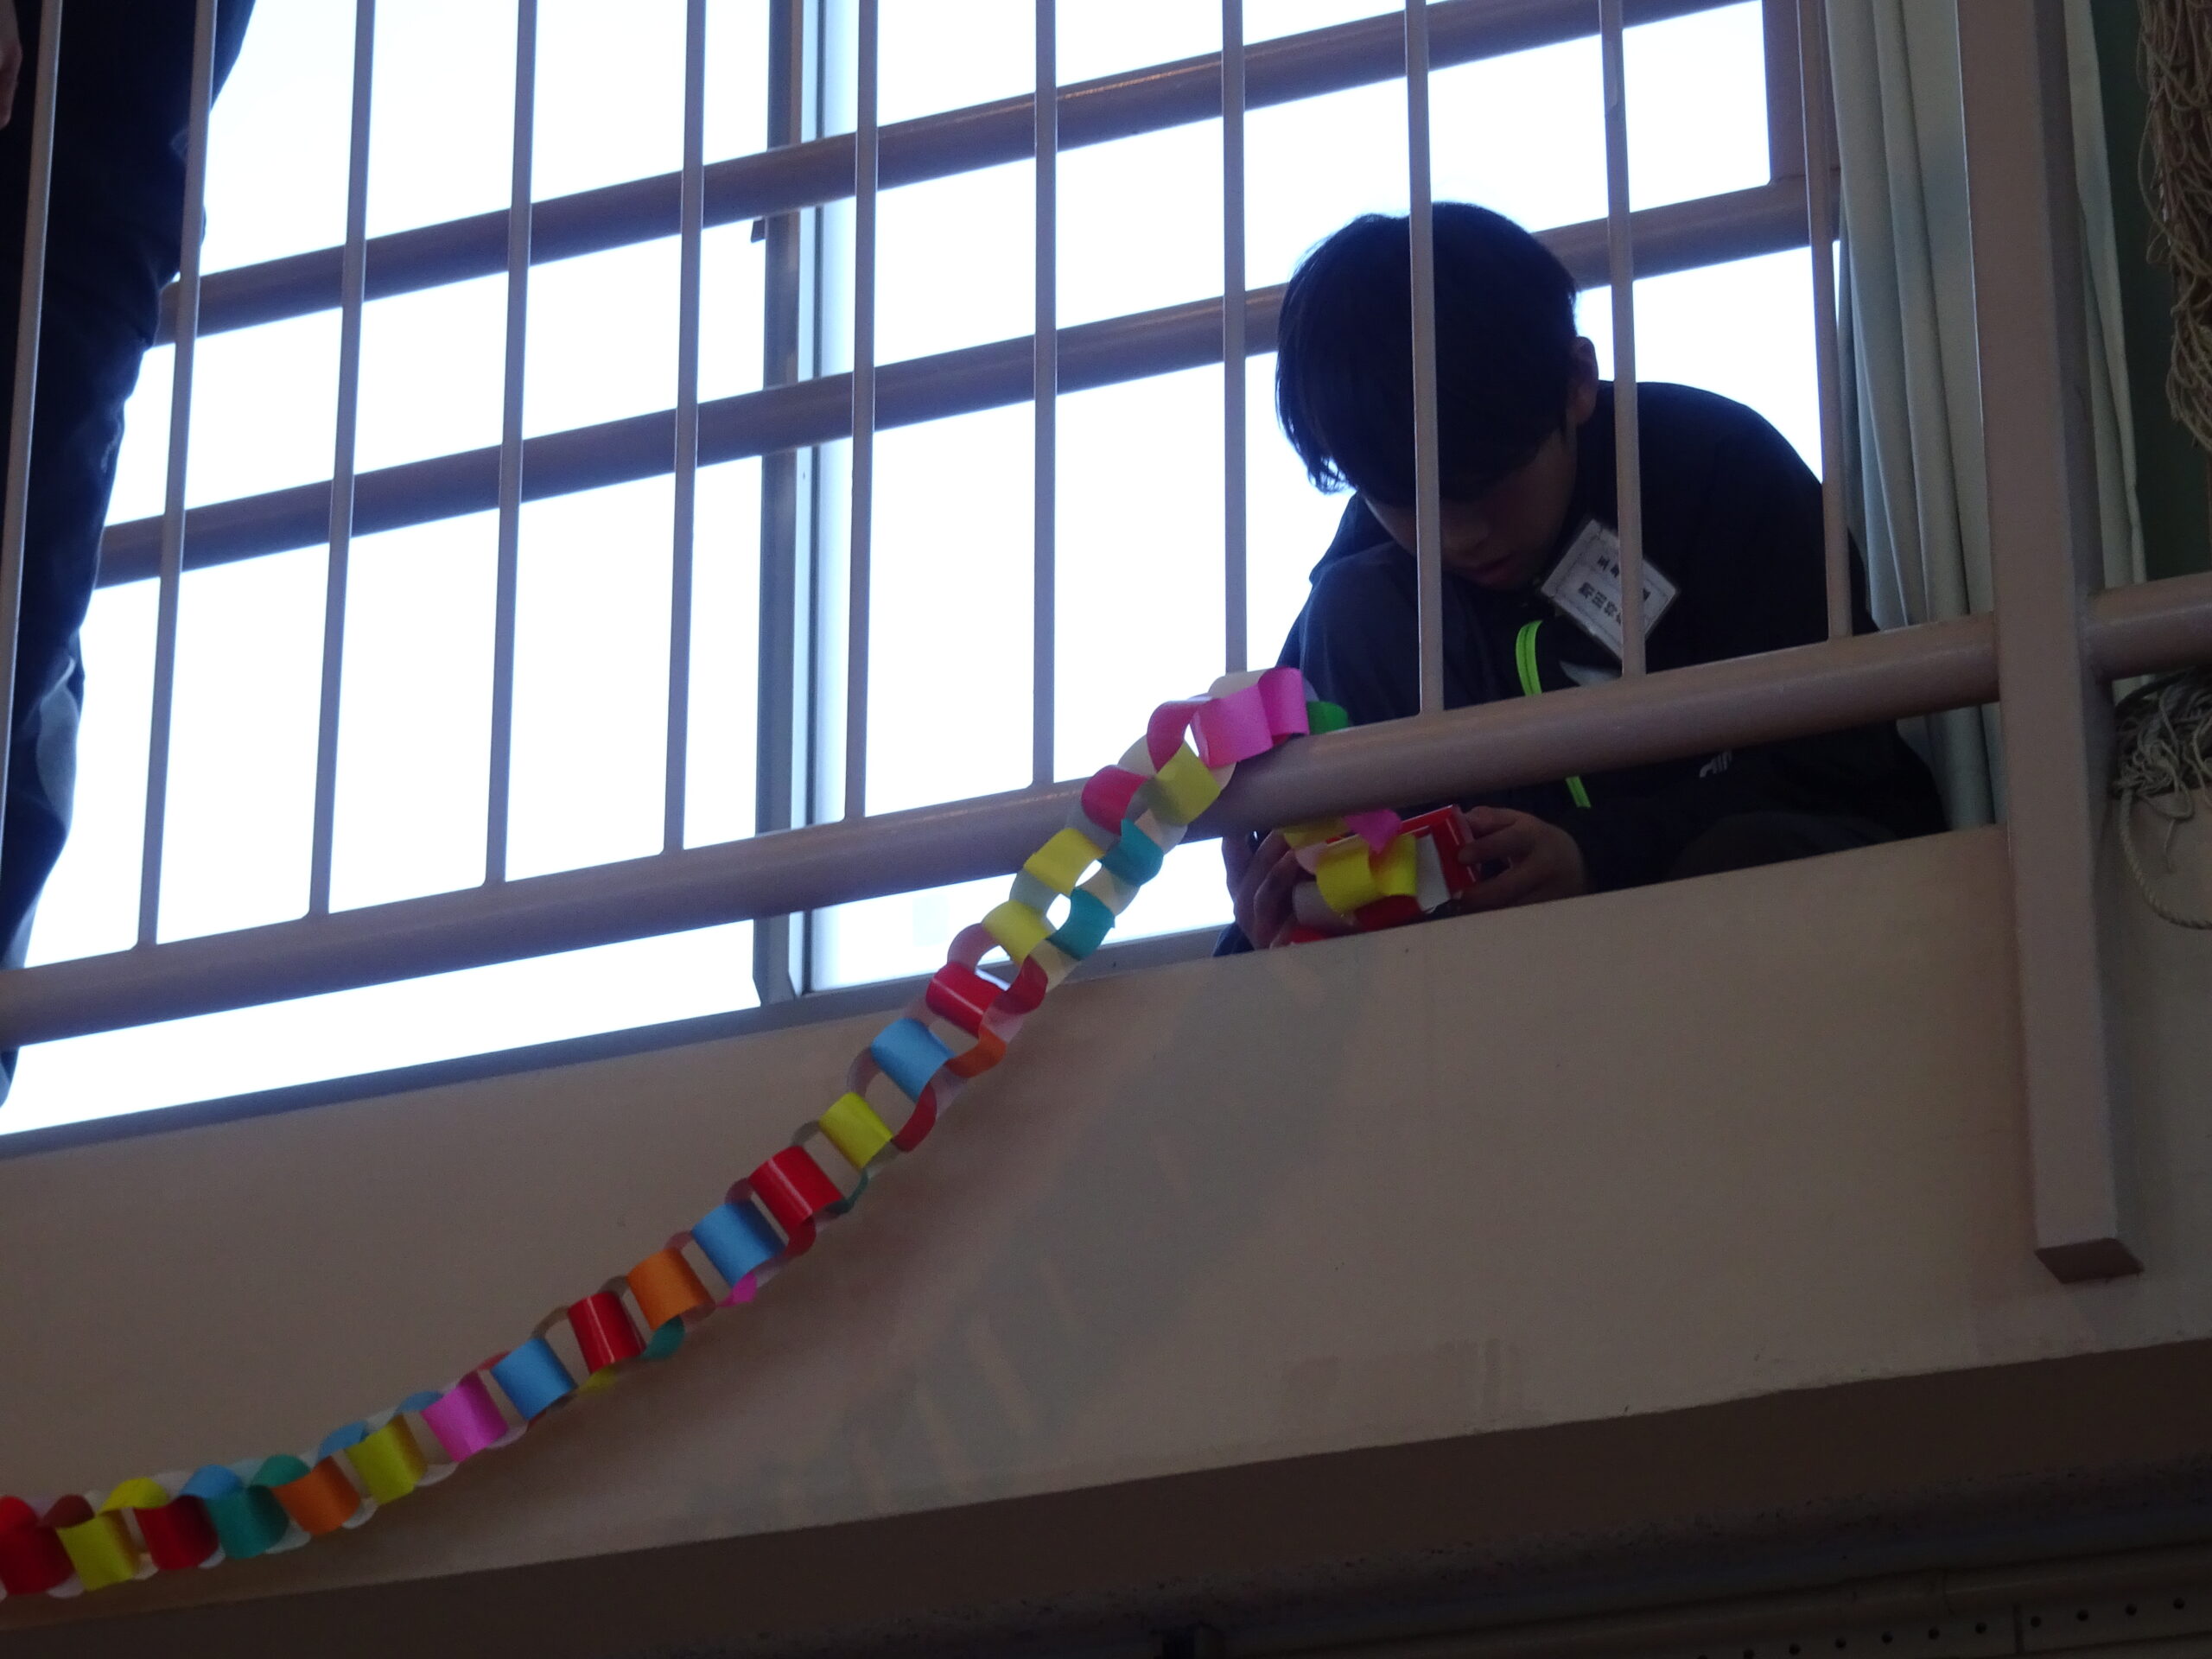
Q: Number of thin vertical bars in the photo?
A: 11